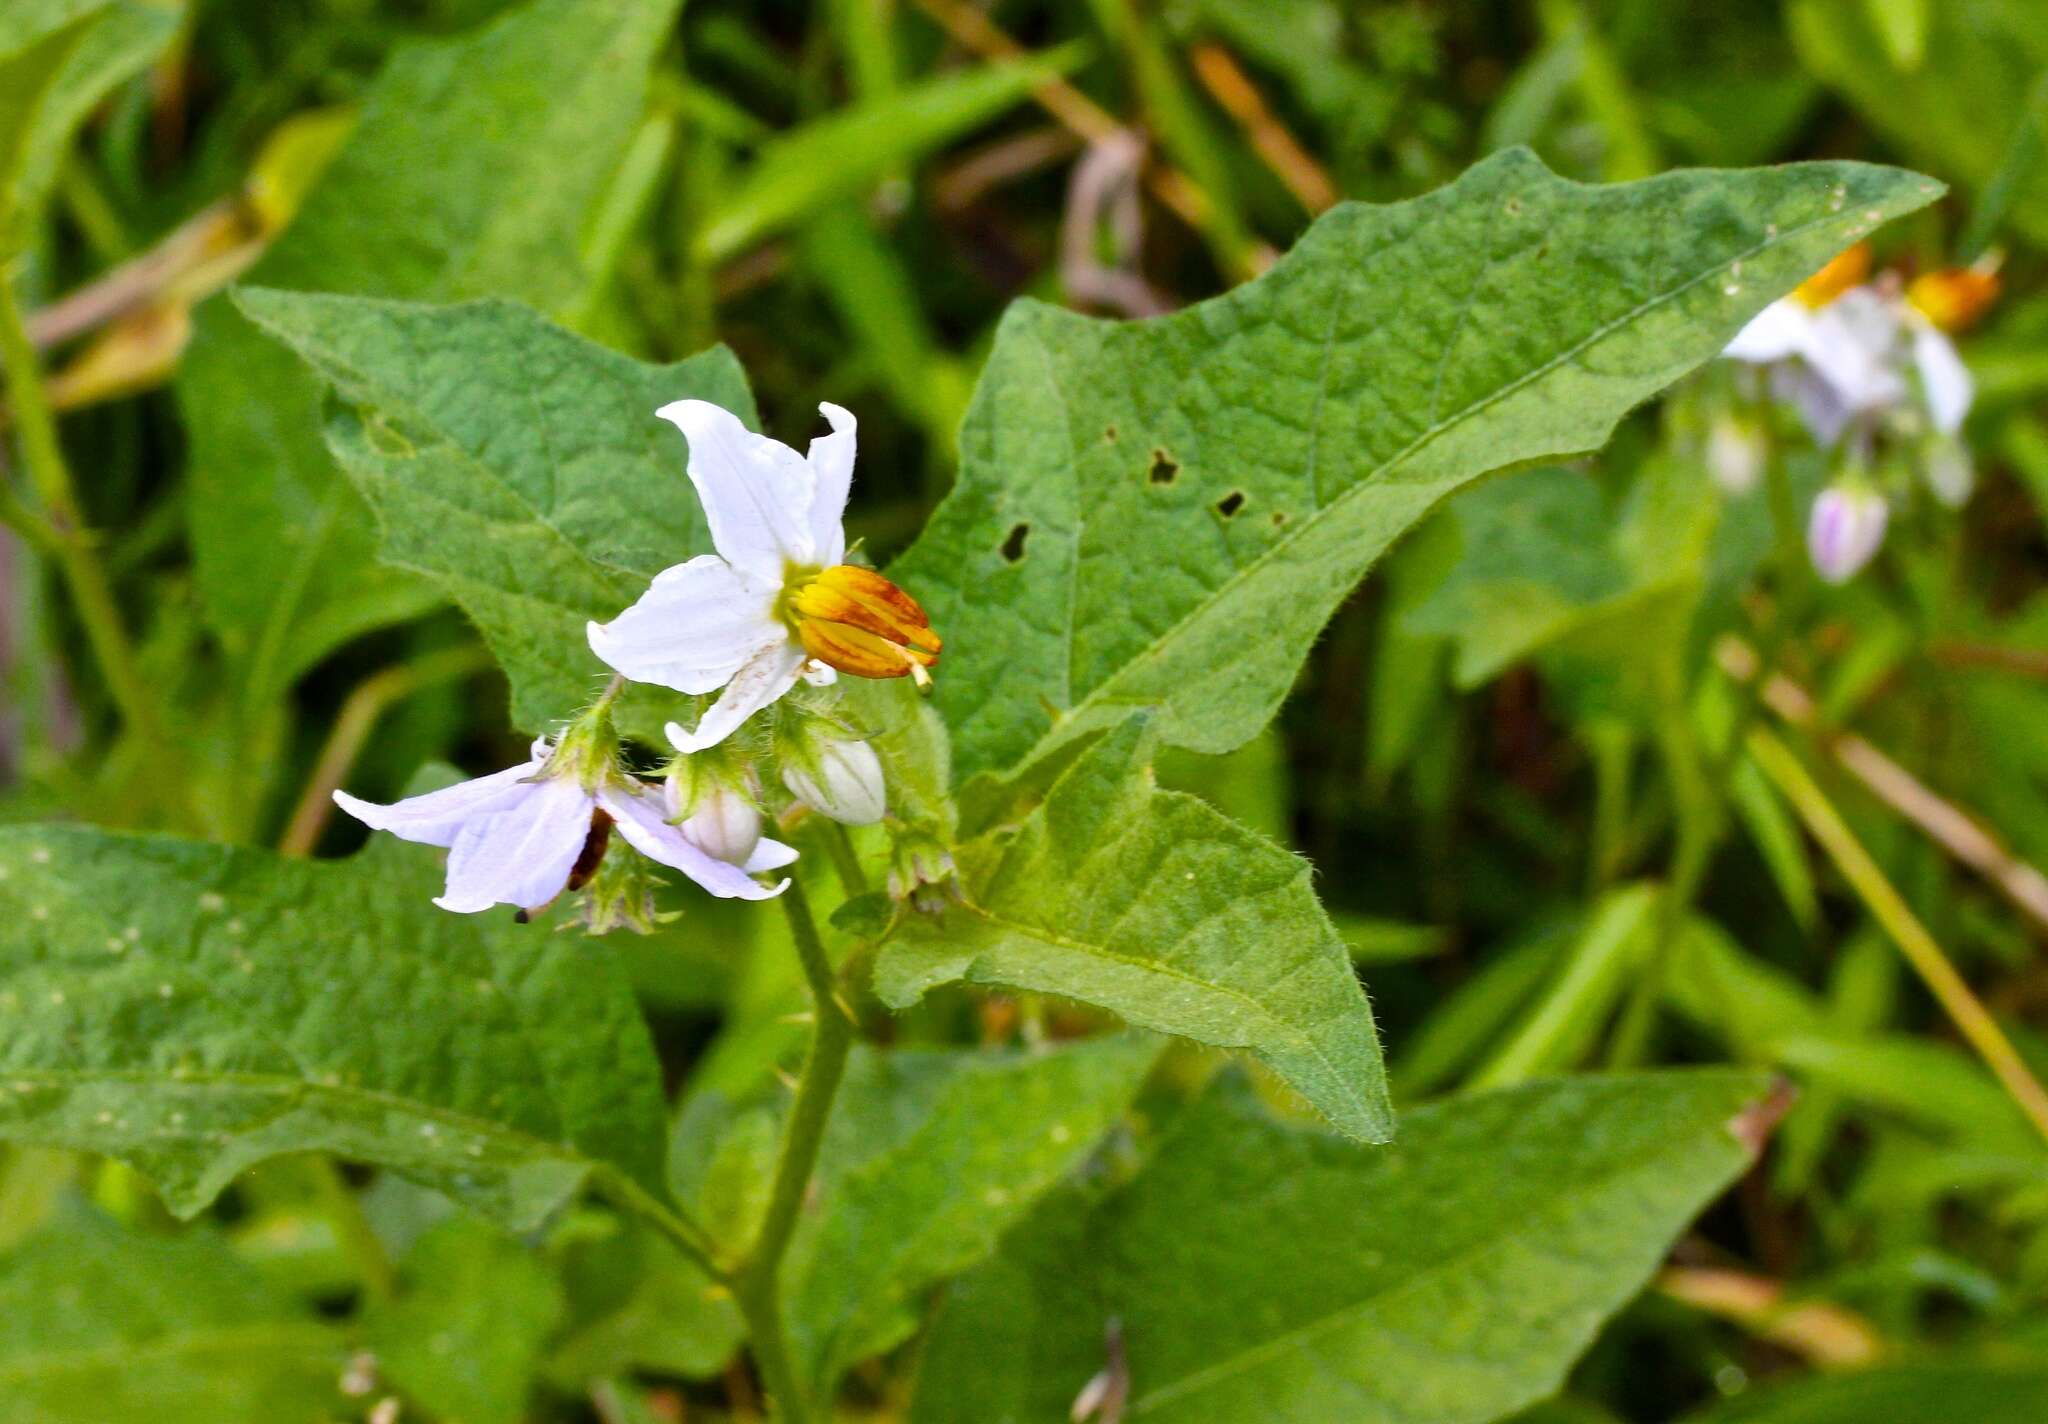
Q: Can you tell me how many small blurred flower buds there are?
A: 3